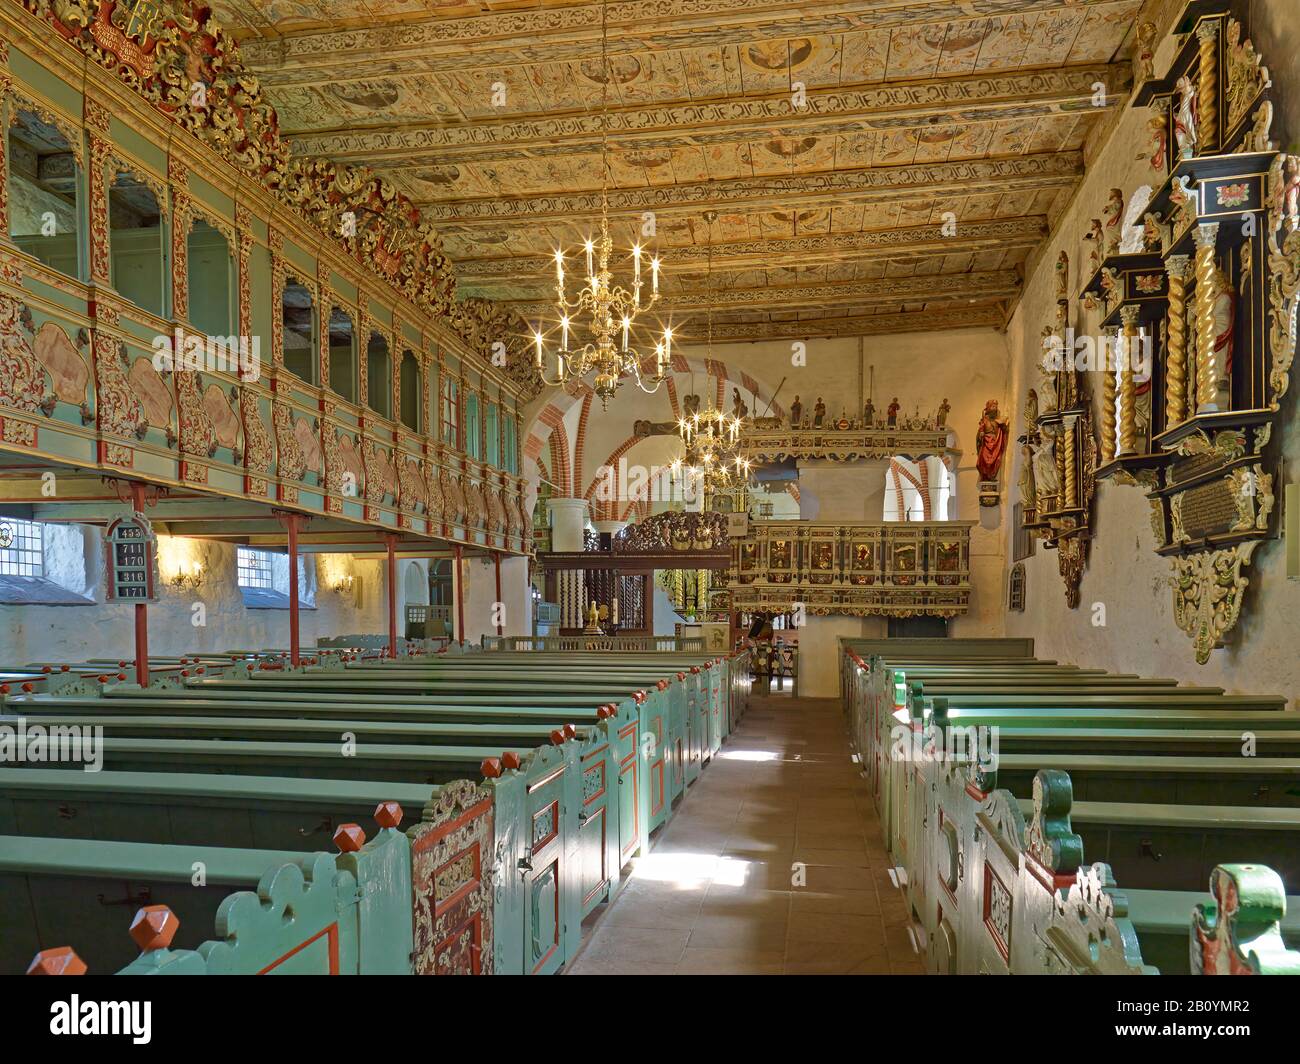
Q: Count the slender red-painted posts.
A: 5